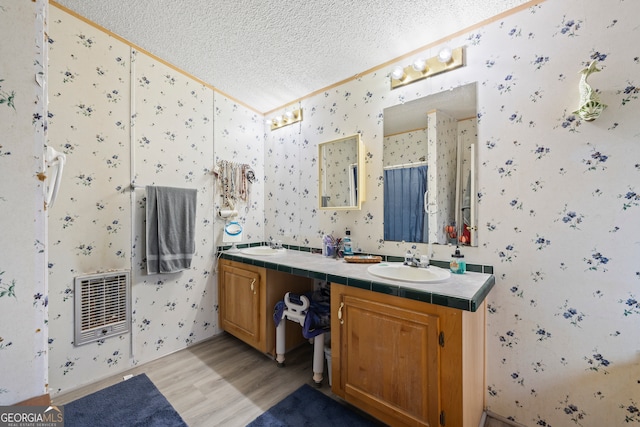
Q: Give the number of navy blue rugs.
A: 2